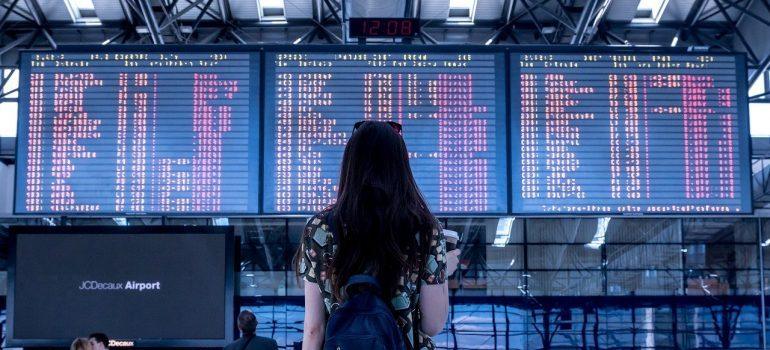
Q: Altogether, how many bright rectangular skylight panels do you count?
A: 4